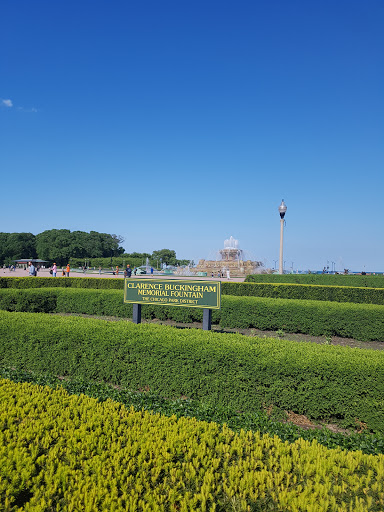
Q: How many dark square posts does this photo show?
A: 2